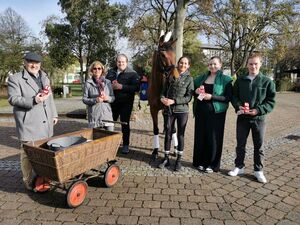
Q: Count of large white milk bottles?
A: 0